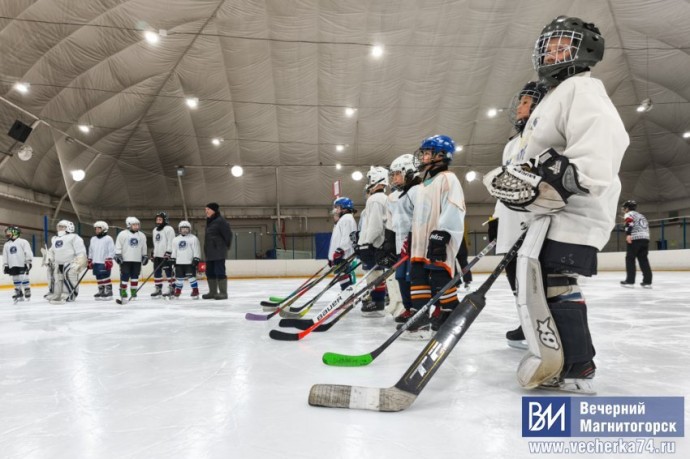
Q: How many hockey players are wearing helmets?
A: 12